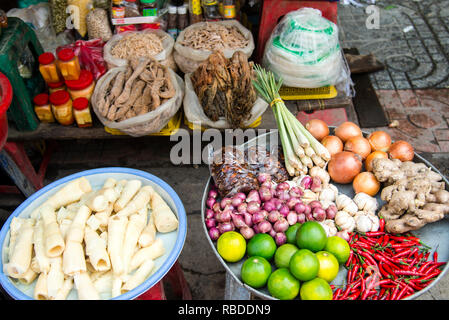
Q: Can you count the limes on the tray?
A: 11